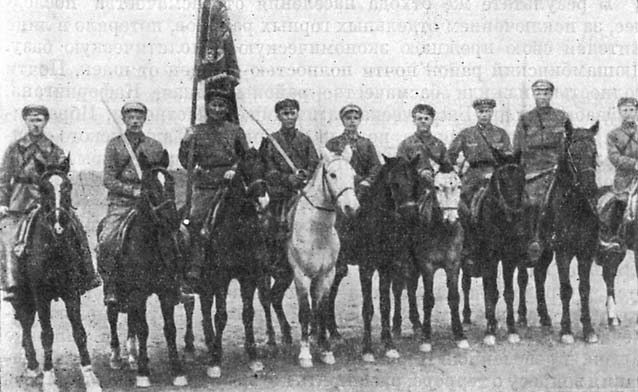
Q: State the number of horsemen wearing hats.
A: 9